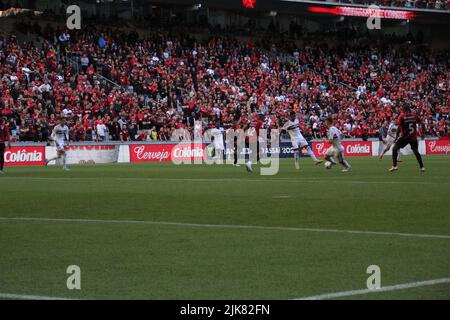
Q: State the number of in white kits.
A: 5